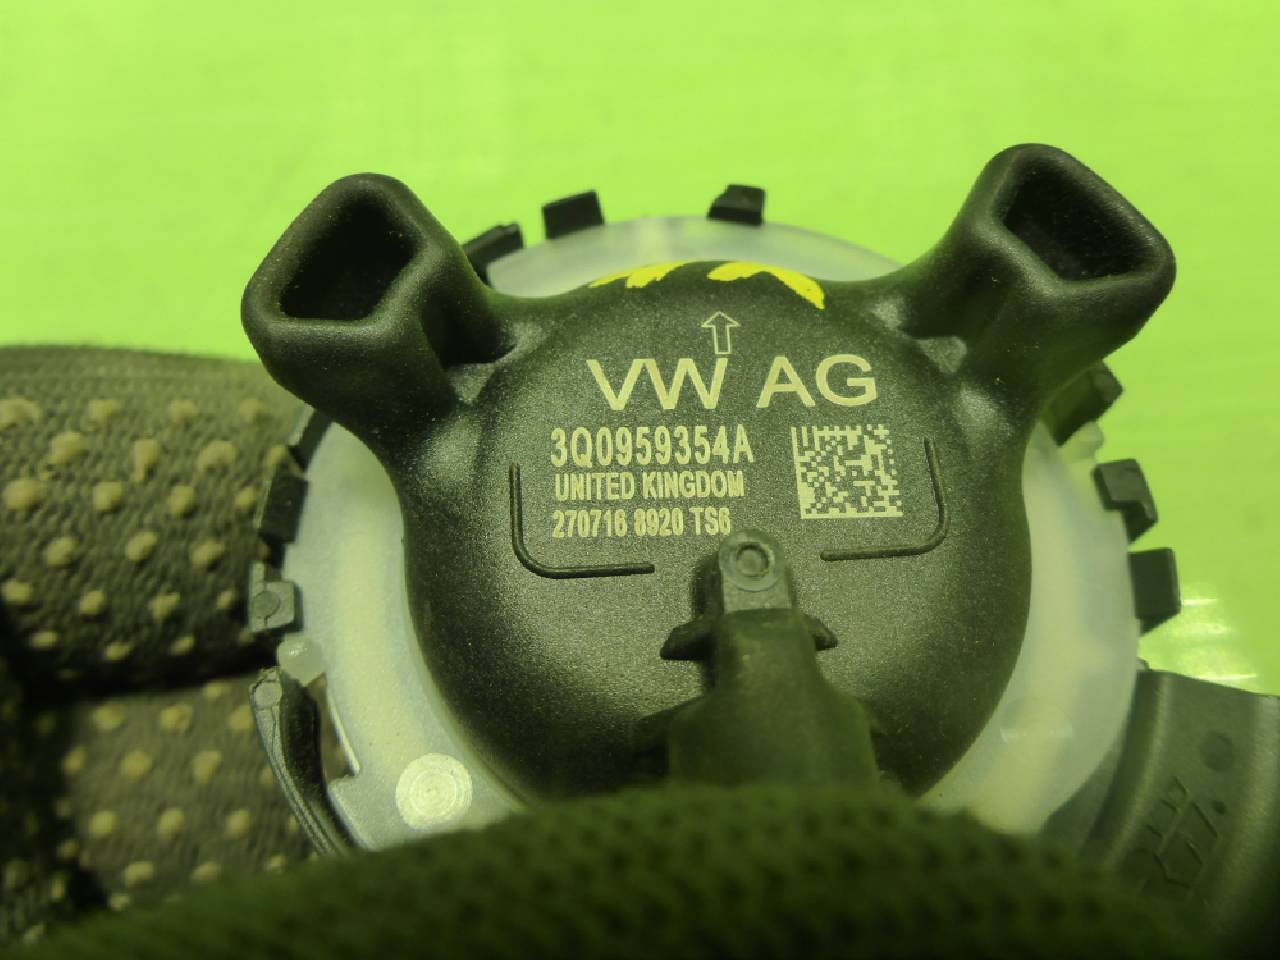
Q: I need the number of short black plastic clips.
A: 9